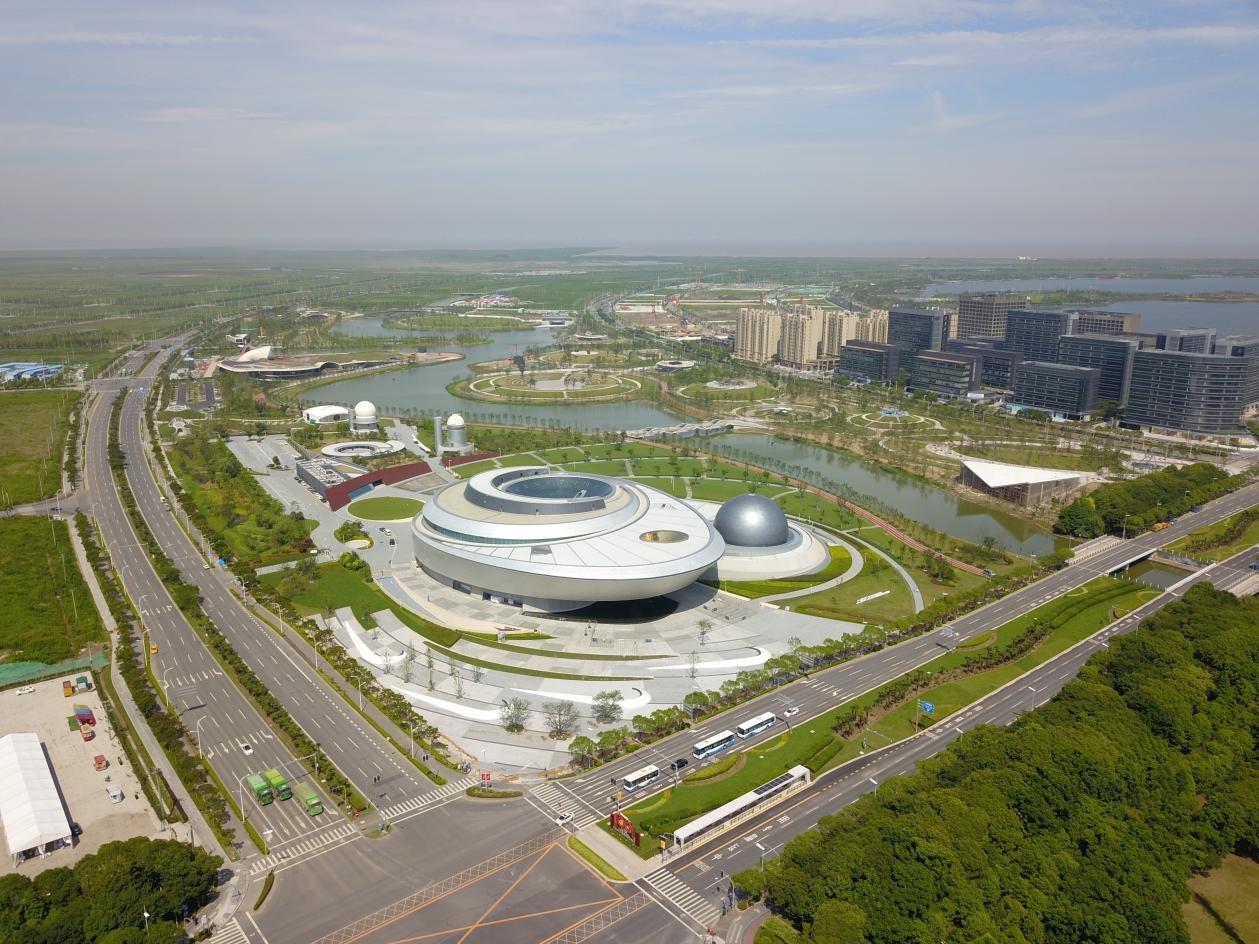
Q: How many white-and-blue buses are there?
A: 3